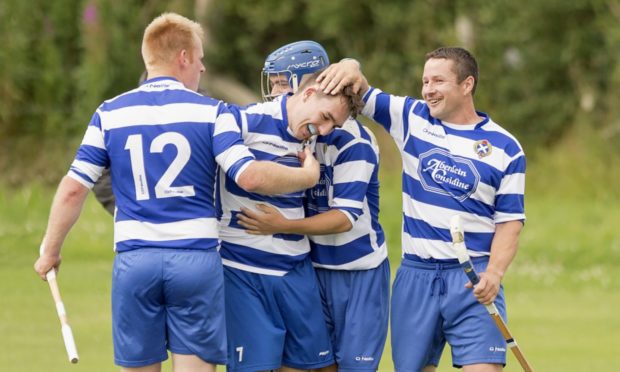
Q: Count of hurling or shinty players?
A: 4